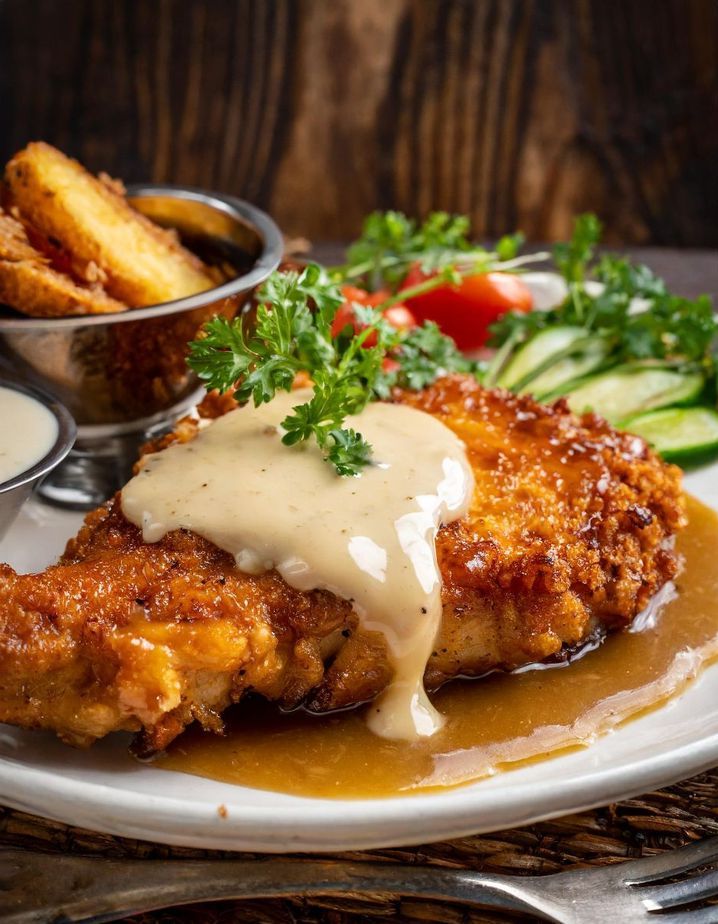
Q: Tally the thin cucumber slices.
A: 4